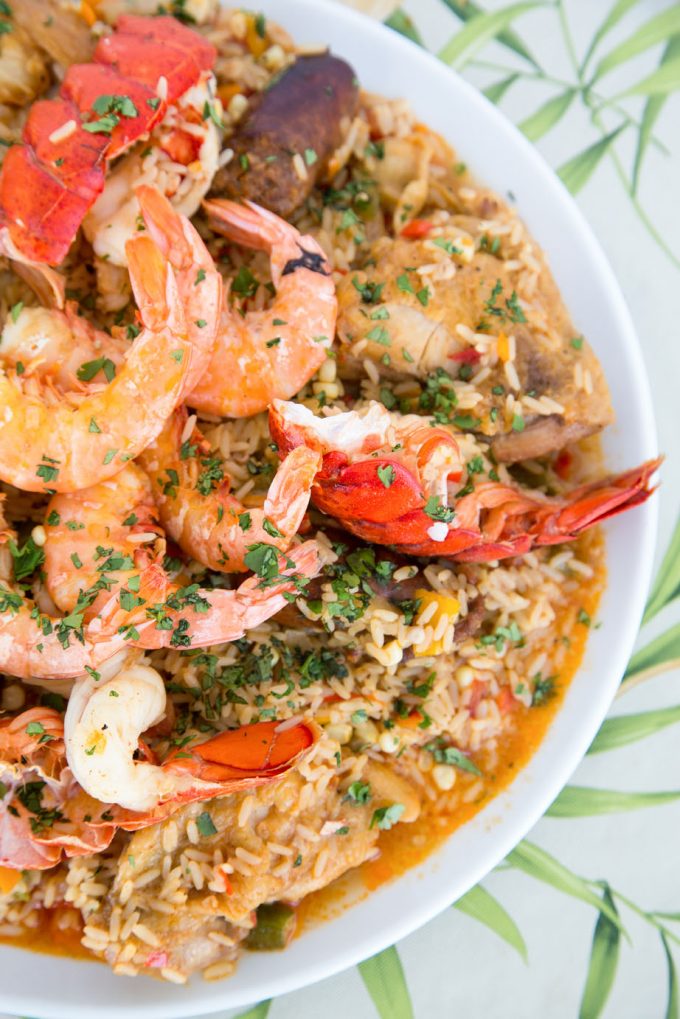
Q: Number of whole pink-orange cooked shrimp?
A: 6